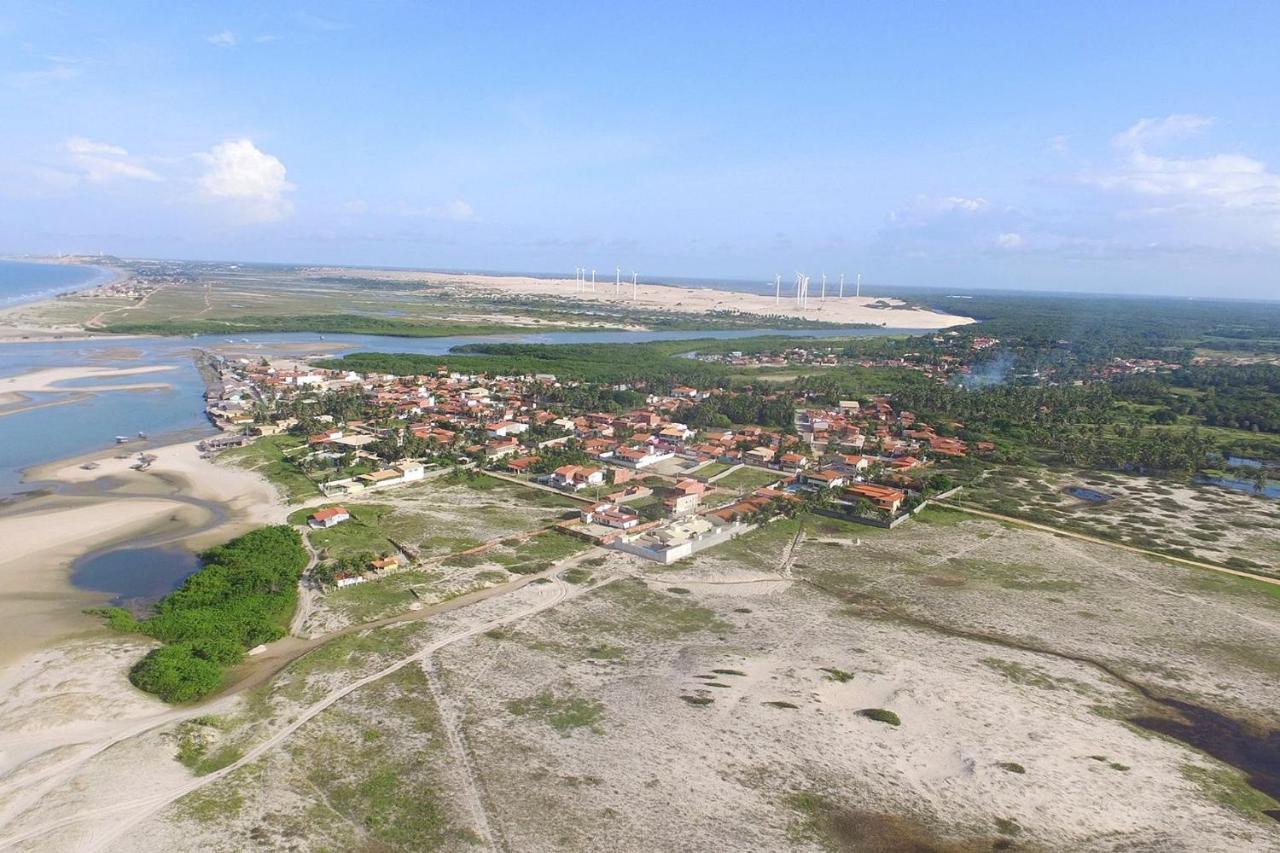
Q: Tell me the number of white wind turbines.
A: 12